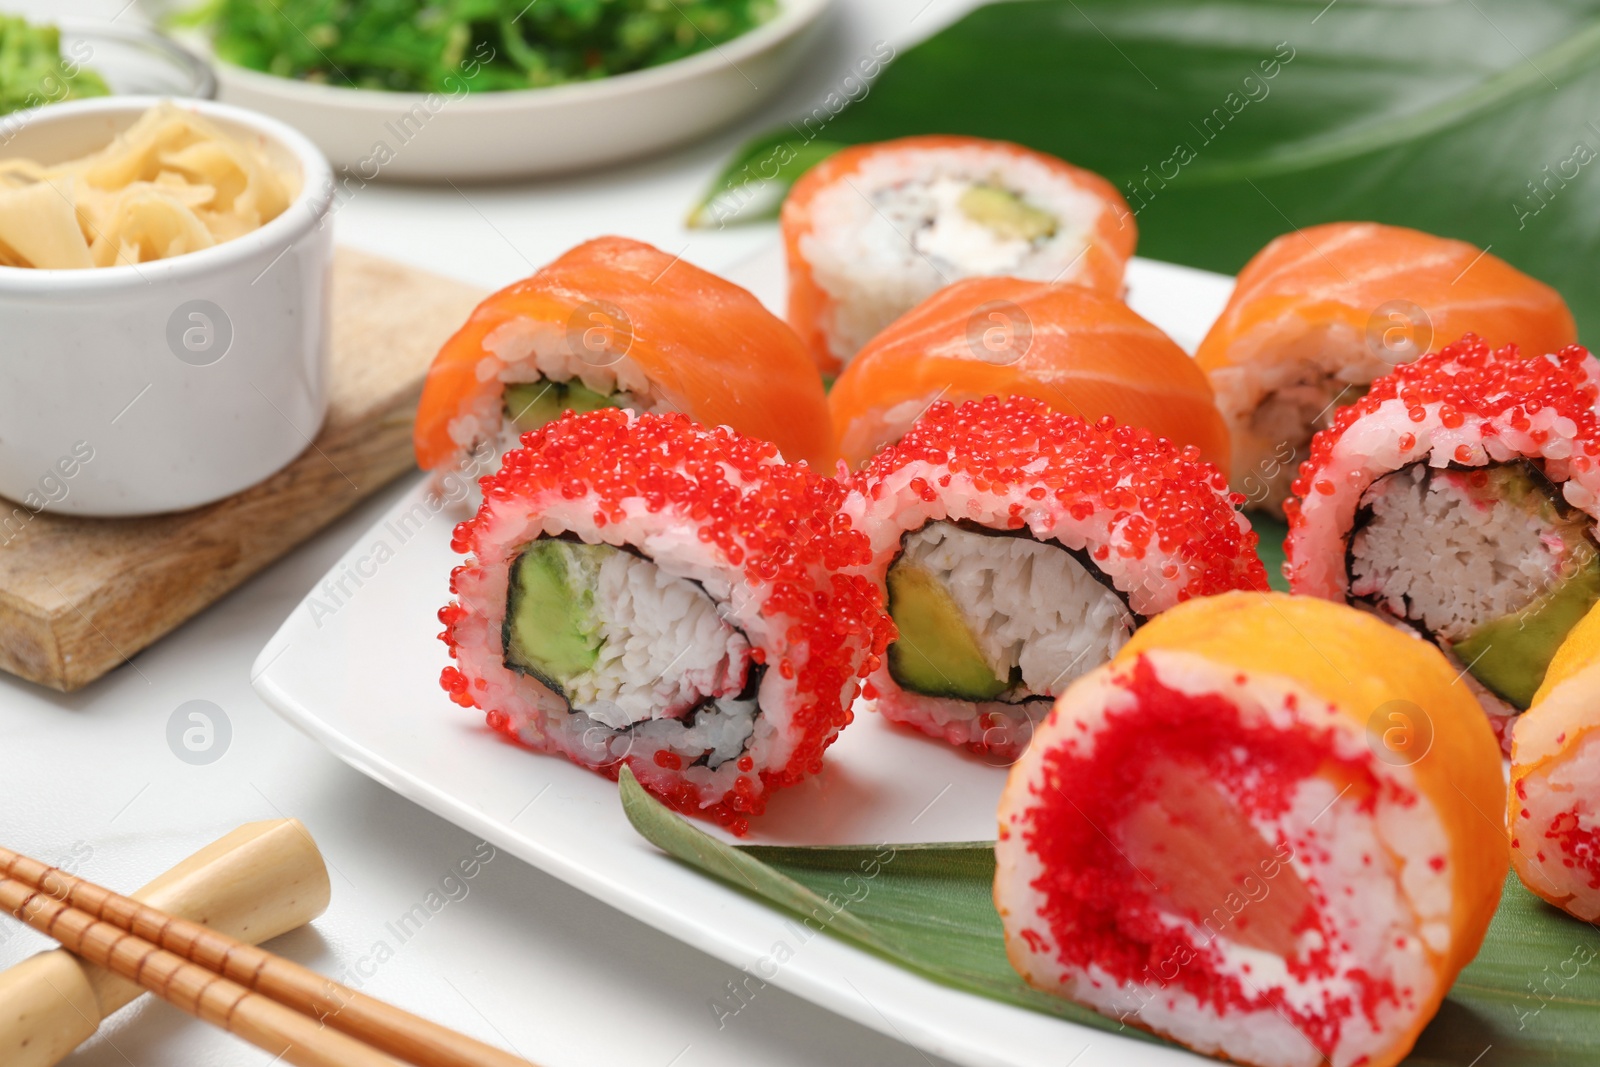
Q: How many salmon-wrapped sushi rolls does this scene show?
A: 4